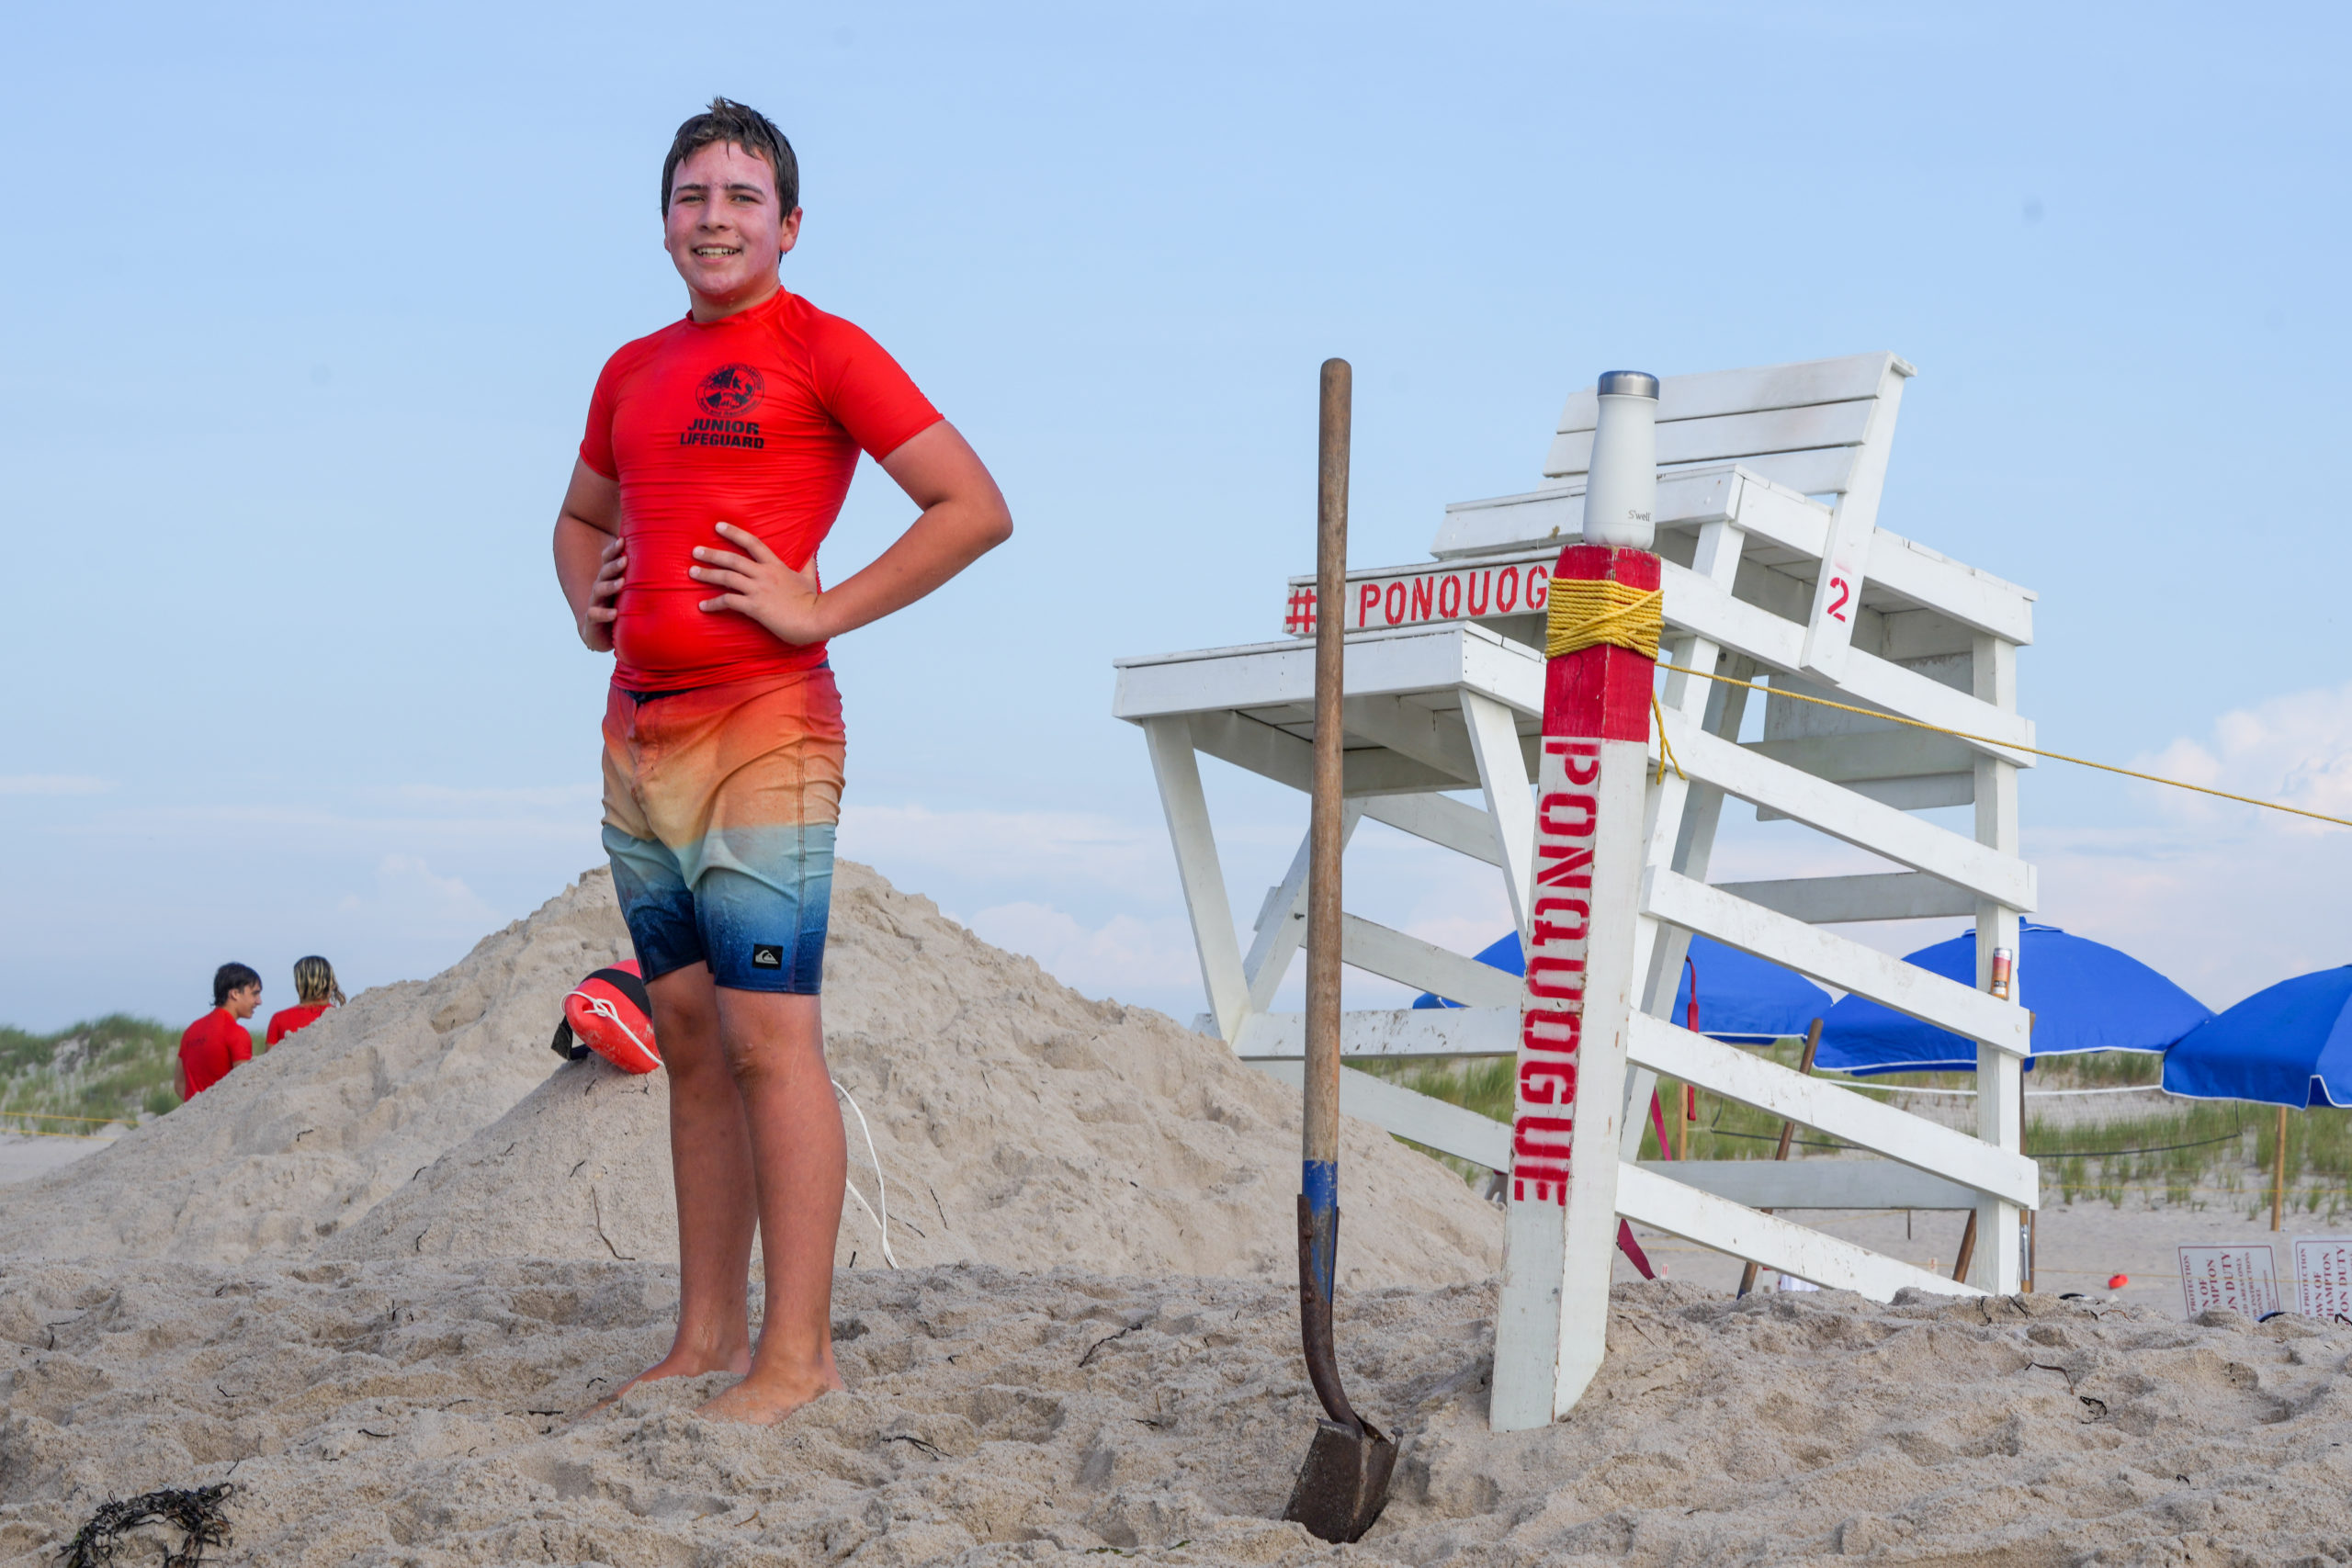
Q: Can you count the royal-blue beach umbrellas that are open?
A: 3